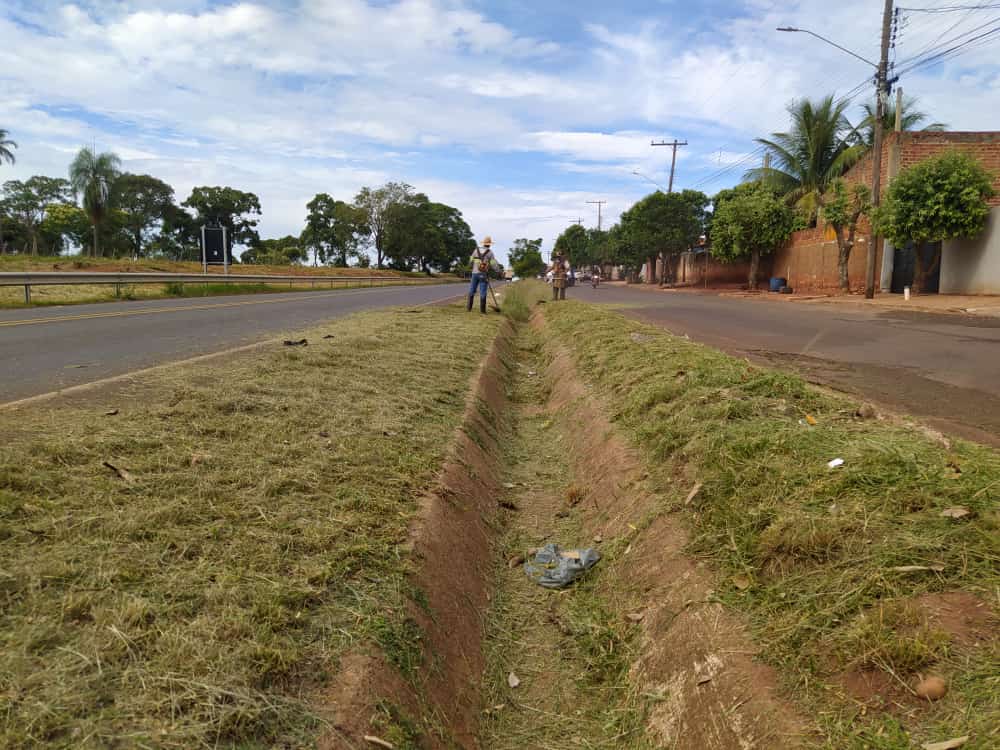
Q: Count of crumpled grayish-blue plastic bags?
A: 1